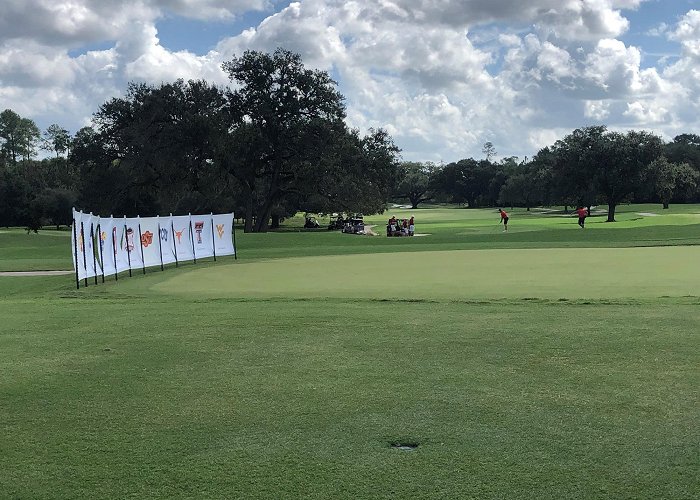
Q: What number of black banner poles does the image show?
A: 12